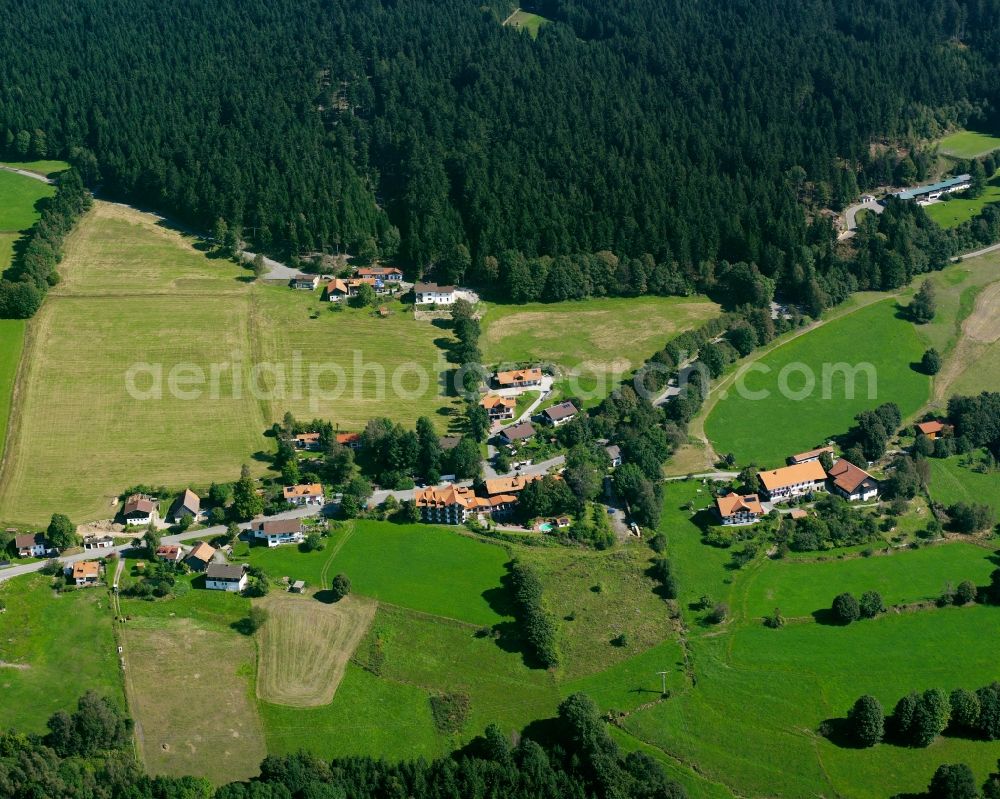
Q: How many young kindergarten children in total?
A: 0